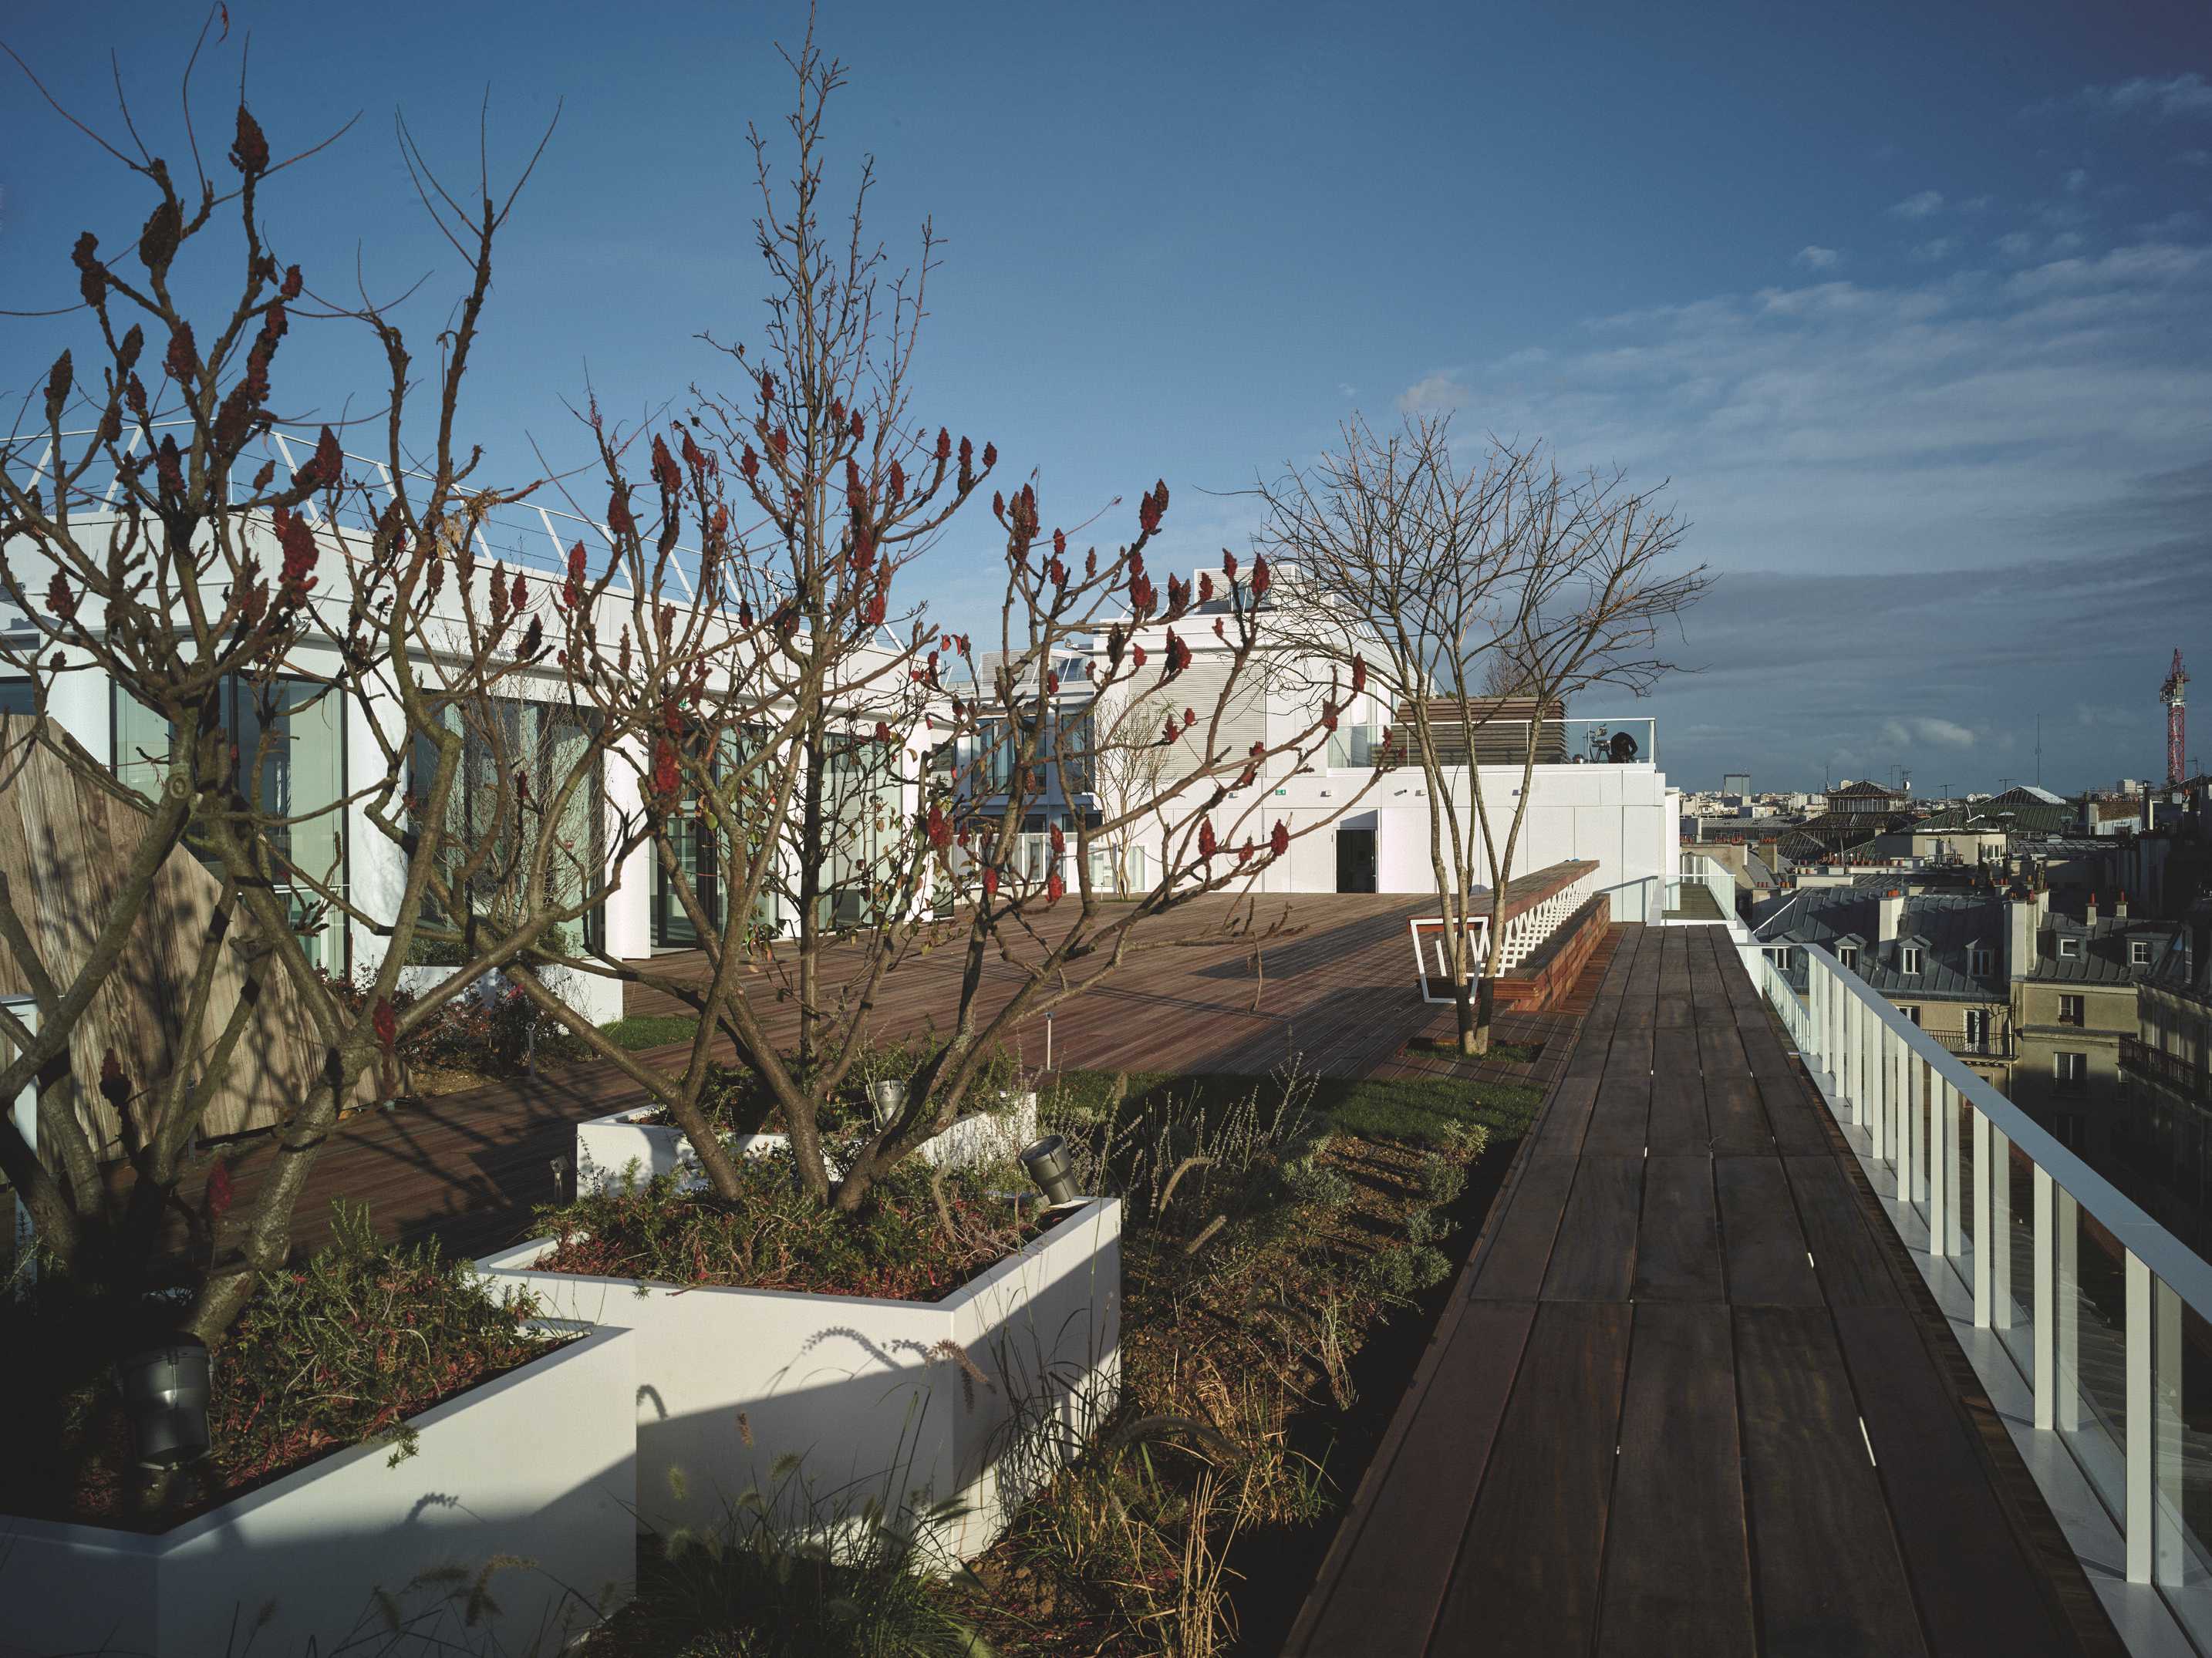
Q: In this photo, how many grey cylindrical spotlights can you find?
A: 3